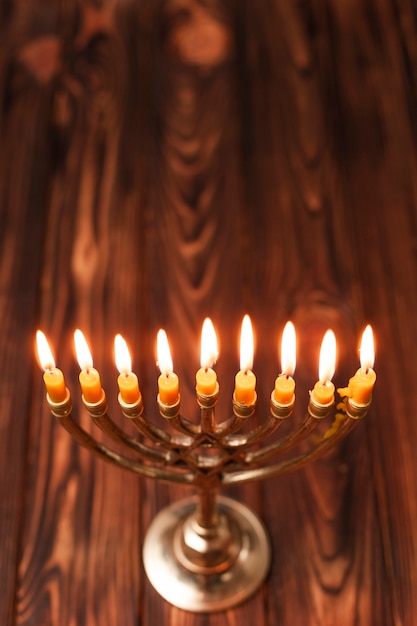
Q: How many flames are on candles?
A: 9